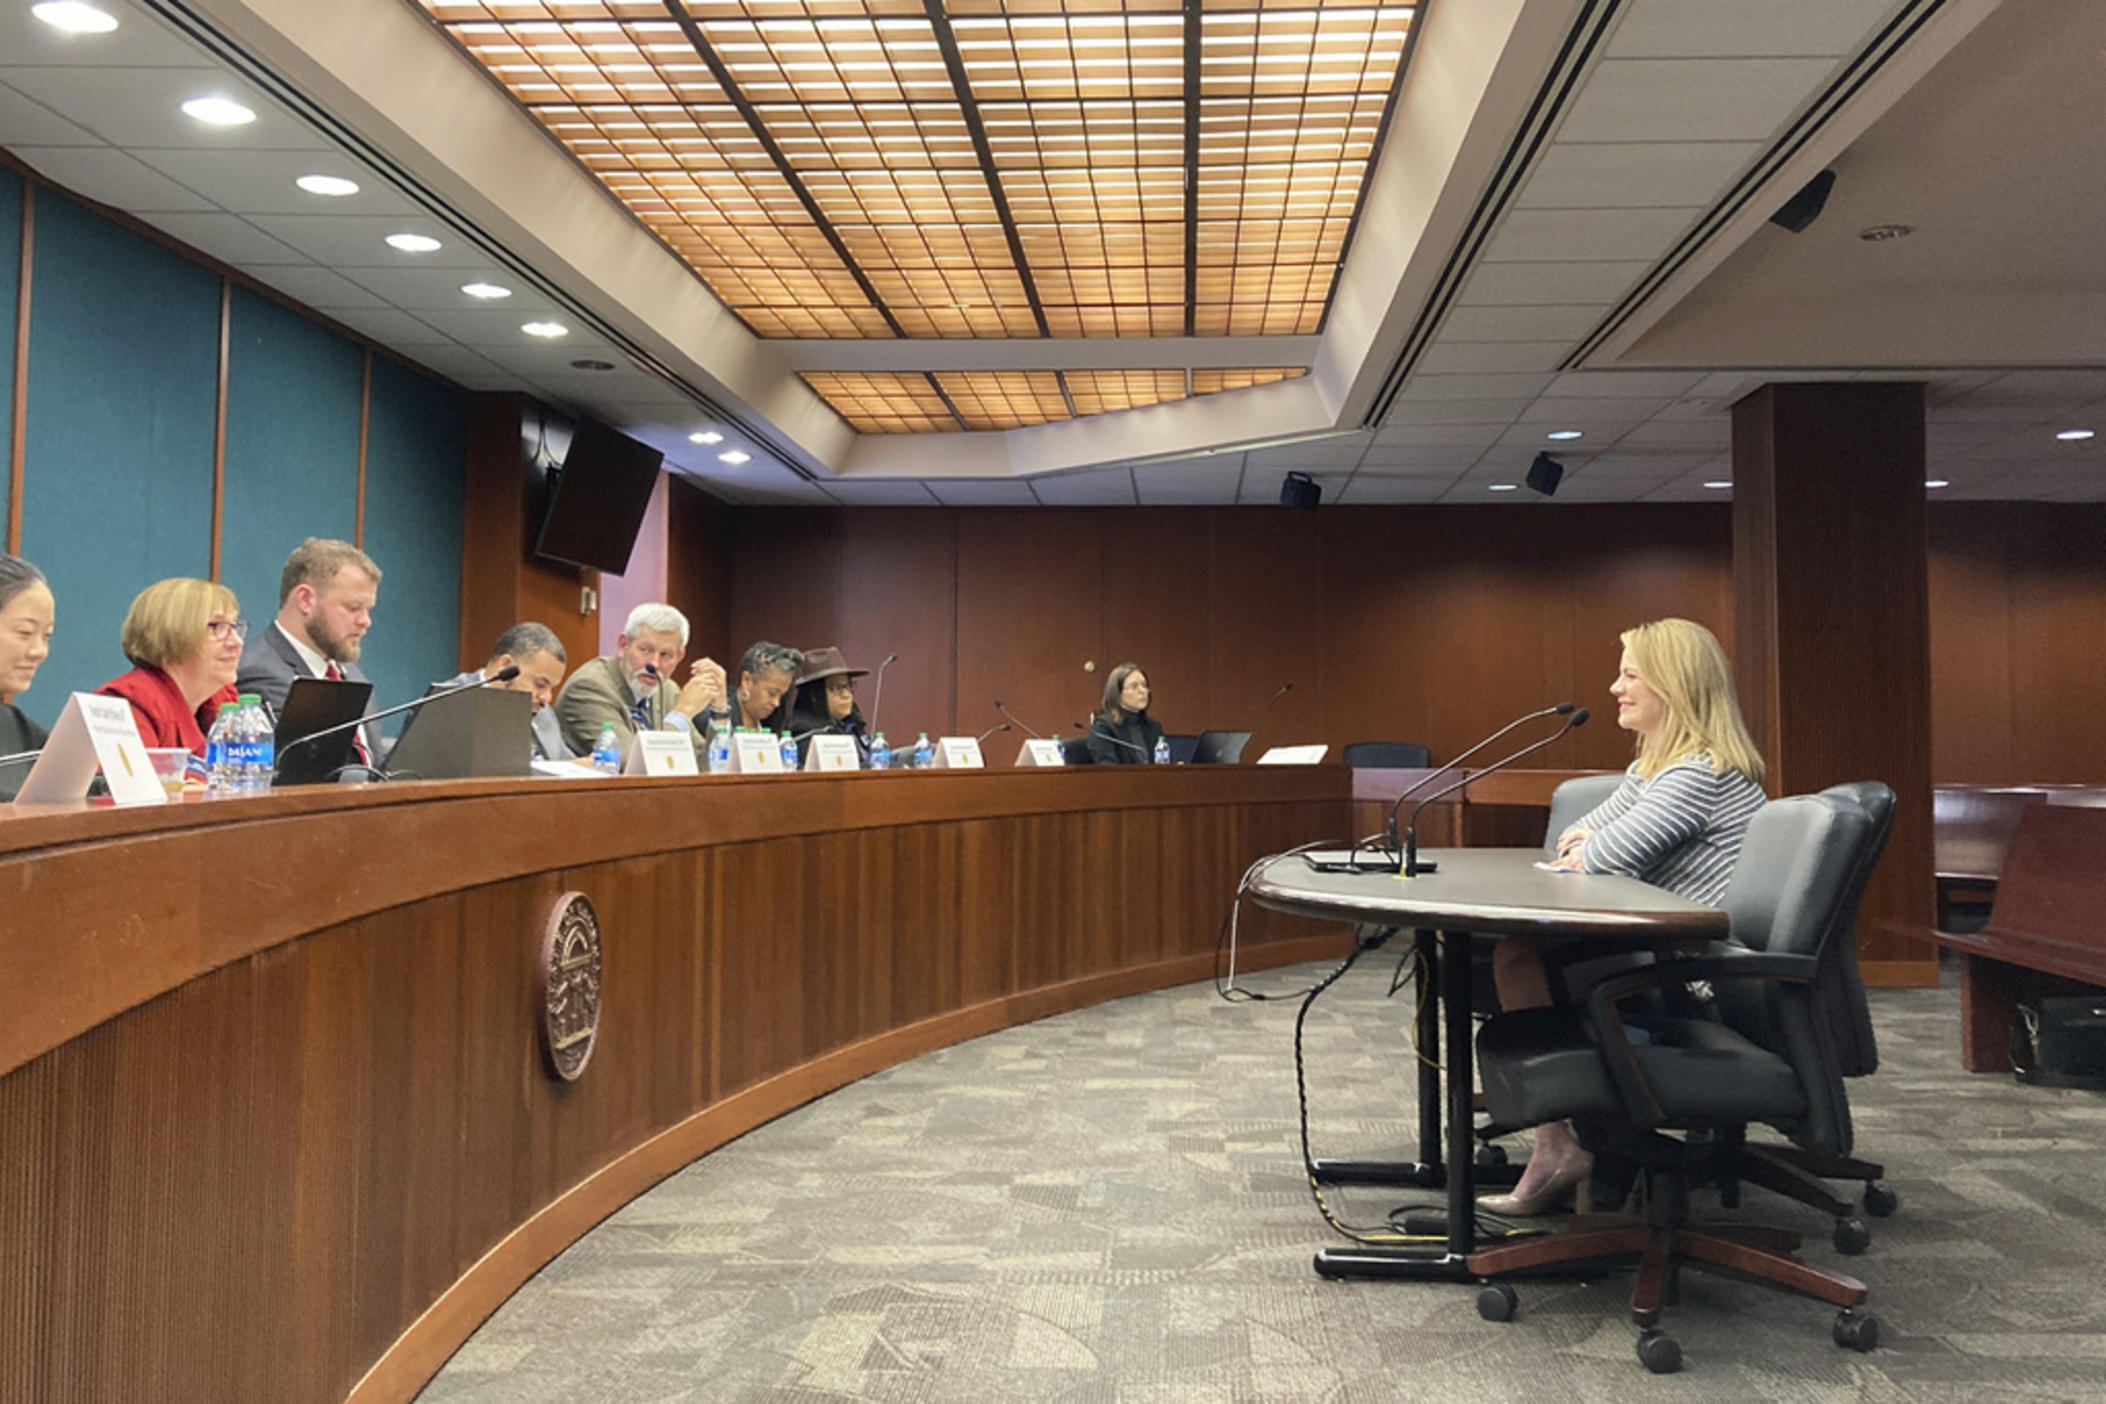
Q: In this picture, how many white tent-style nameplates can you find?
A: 6